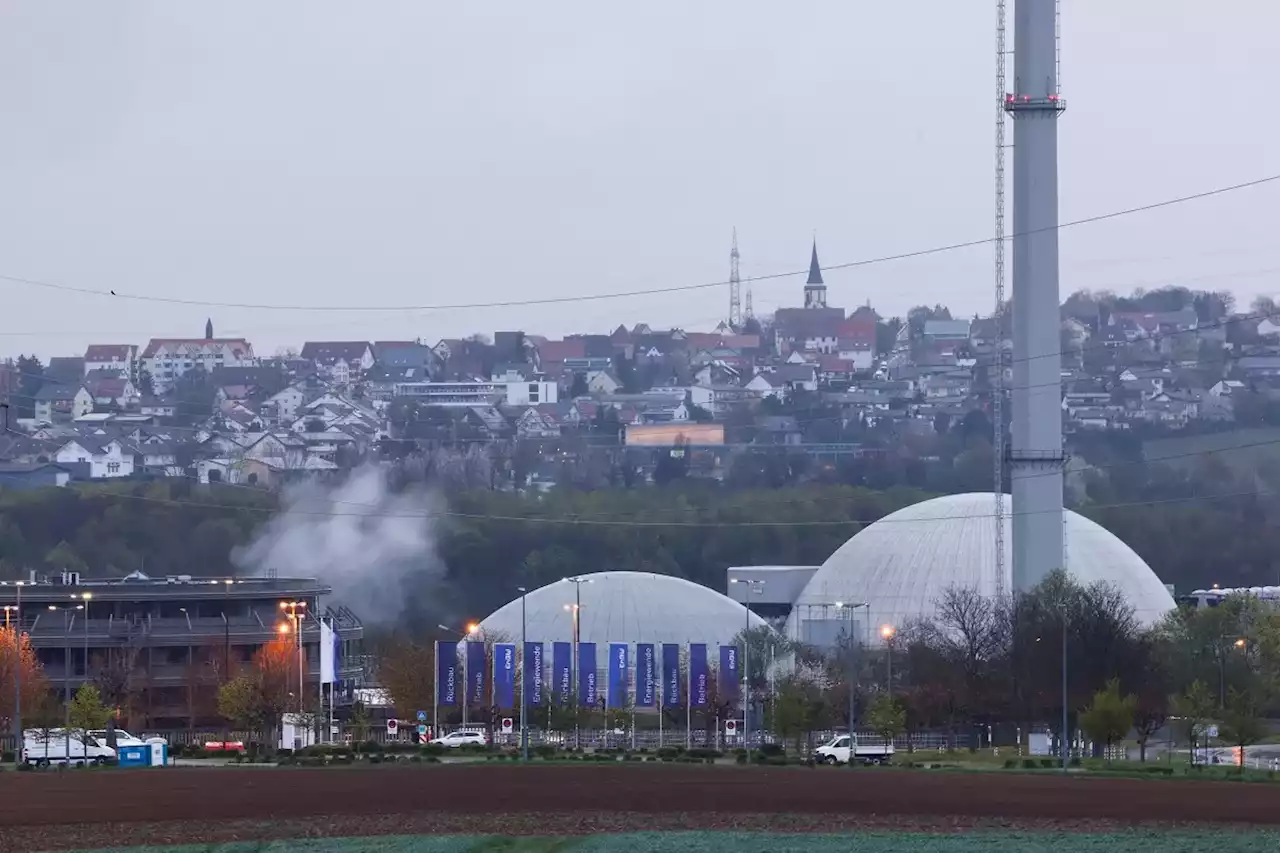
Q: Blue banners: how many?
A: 11